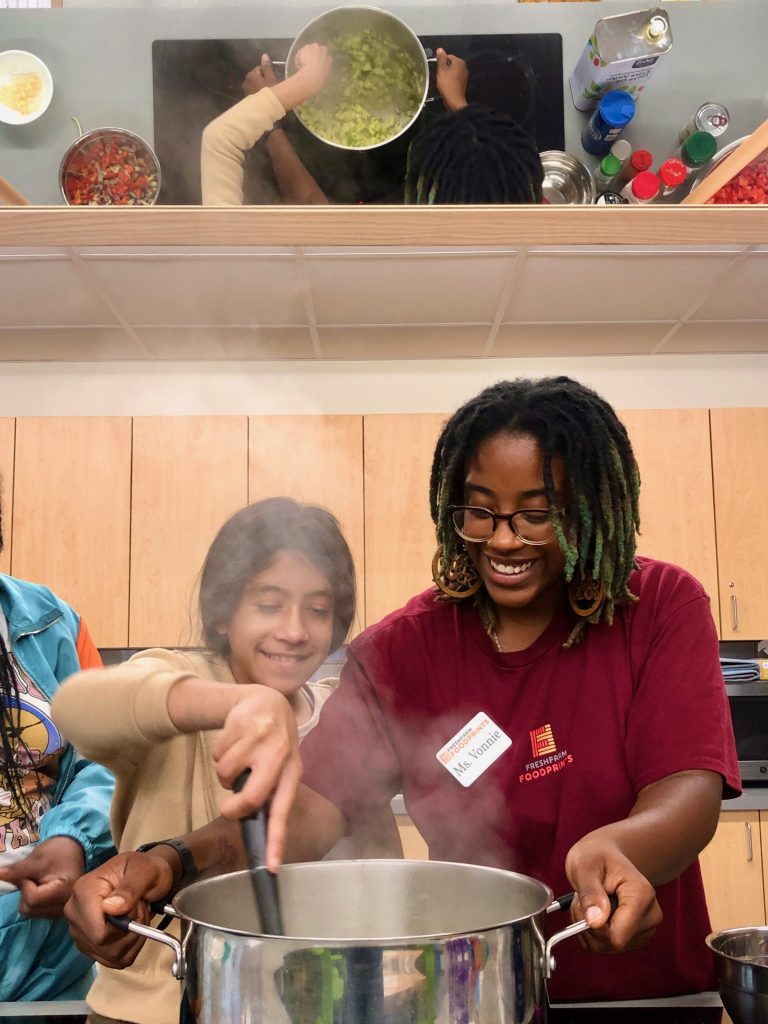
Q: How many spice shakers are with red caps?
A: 3